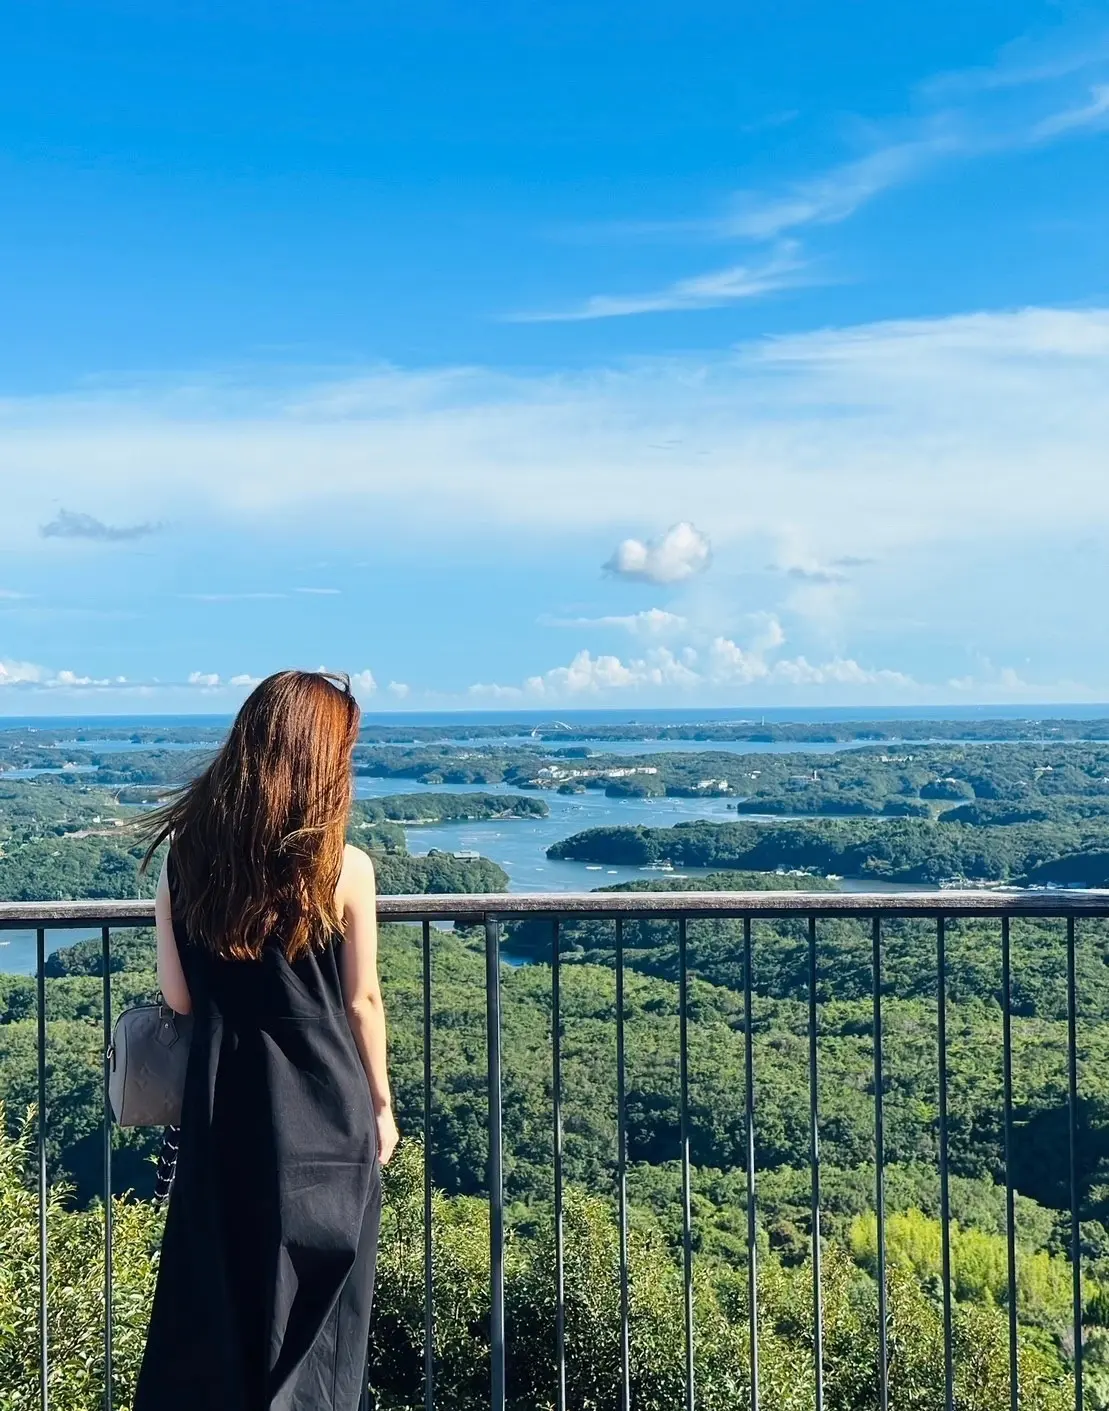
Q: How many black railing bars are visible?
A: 13